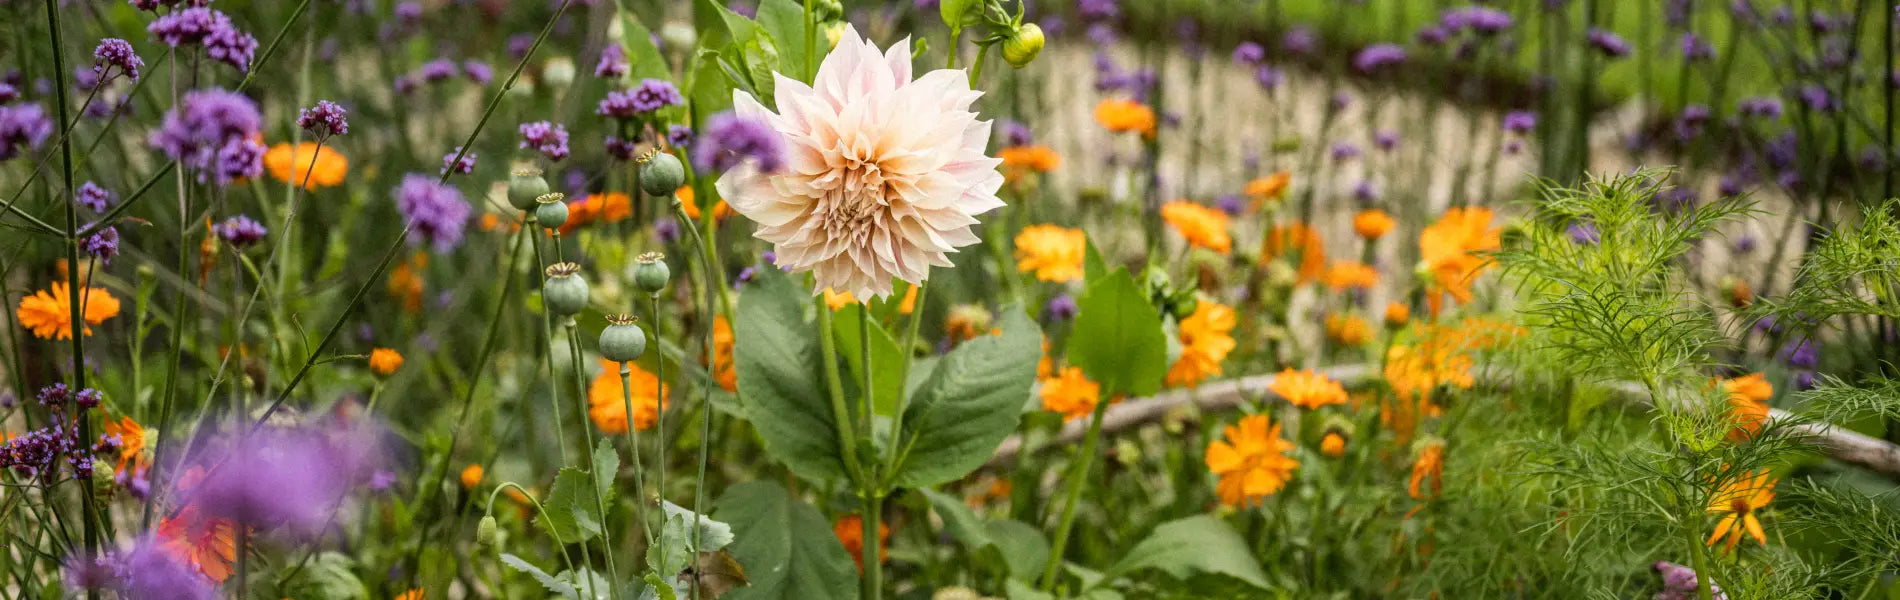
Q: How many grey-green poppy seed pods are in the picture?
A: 6